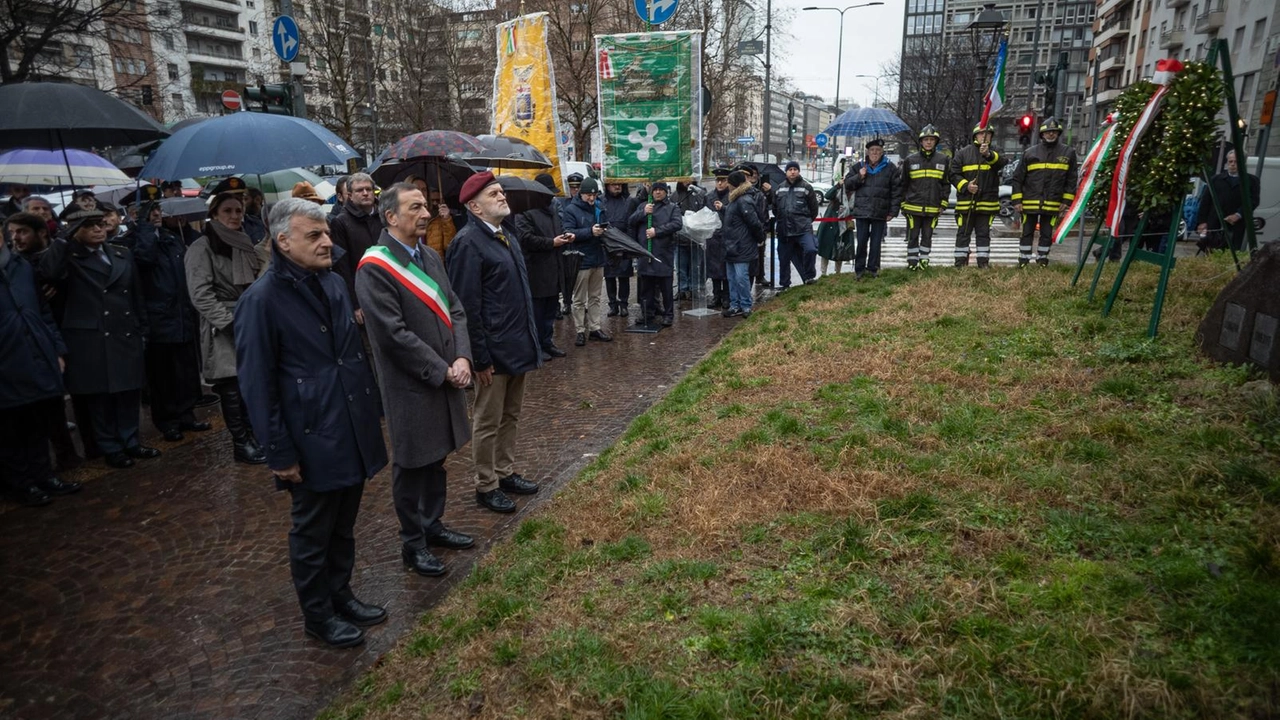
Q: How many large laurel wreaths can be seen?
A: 2